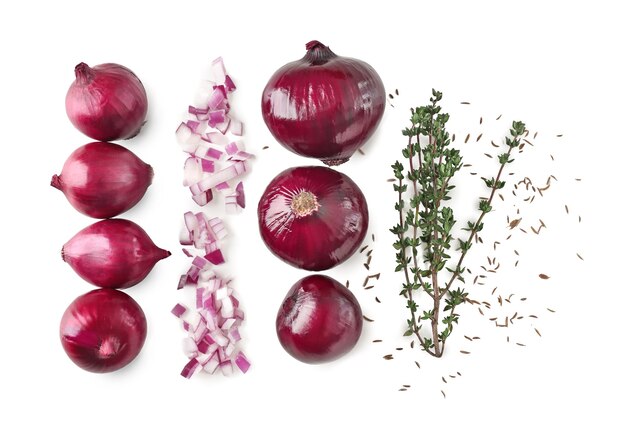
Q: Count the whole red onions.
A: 7